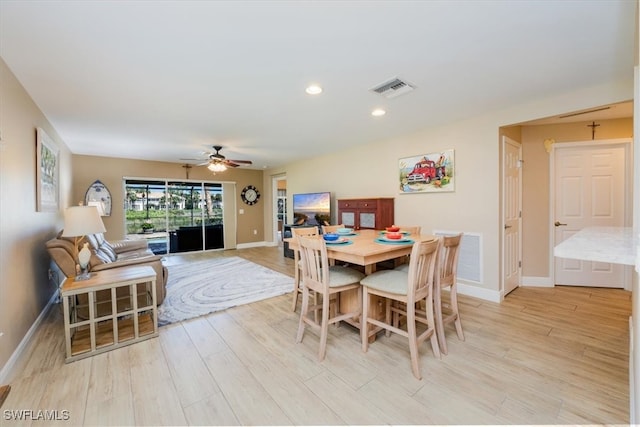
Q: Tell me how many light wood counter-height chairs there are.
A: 6